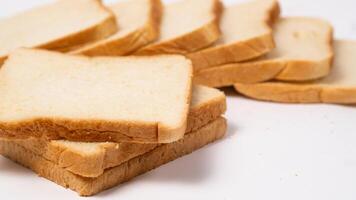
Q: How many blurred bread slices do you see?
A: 6